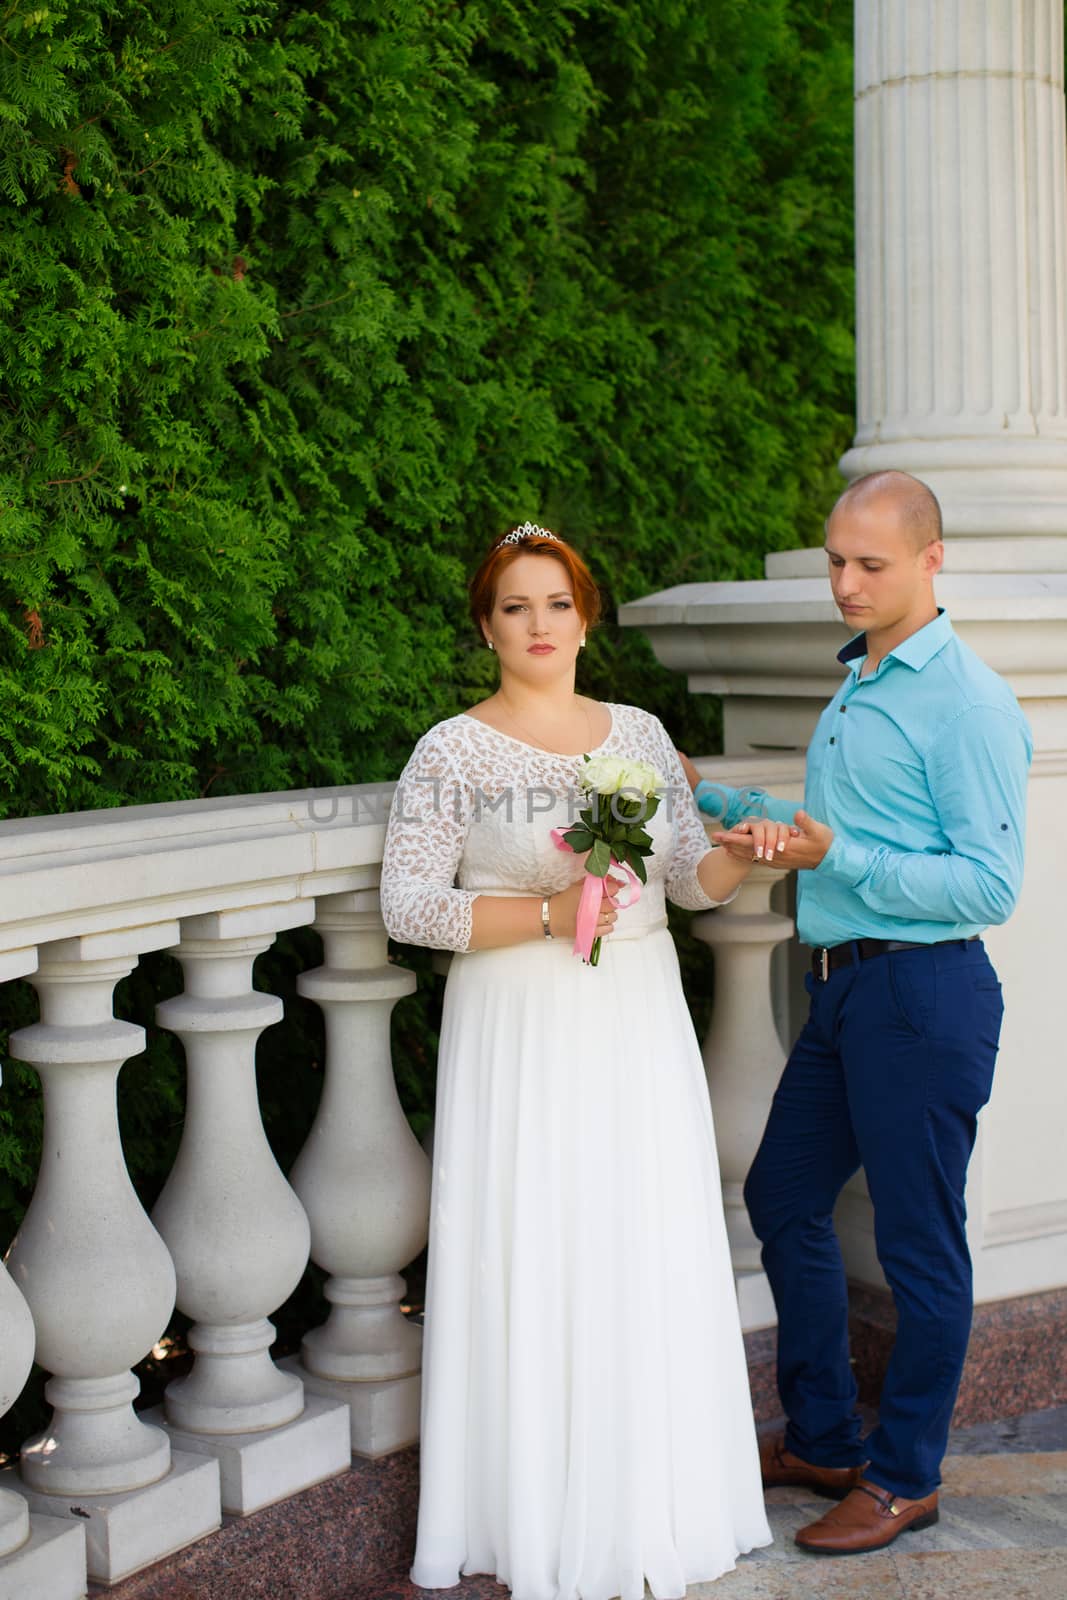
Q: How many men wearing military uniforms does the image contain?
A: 0